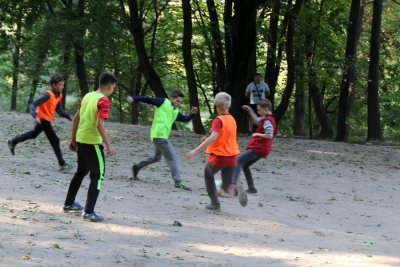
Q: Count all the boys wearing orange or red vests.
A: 3